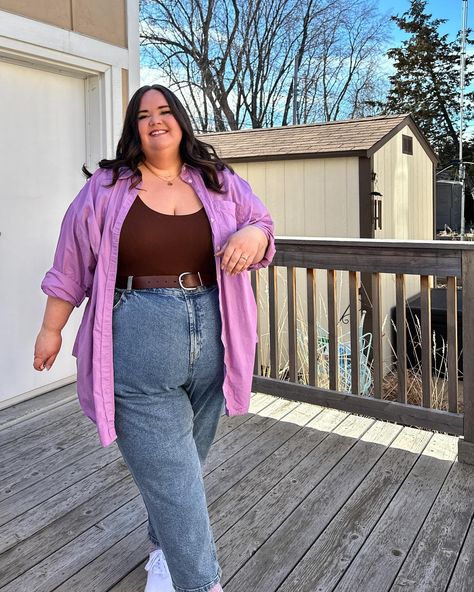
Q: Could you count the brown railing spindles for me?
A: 10